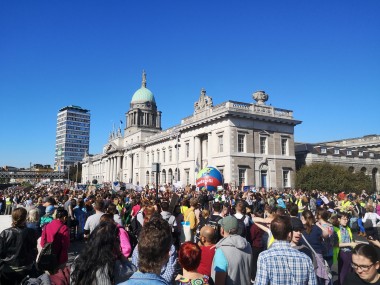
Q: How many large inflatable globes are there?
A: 1